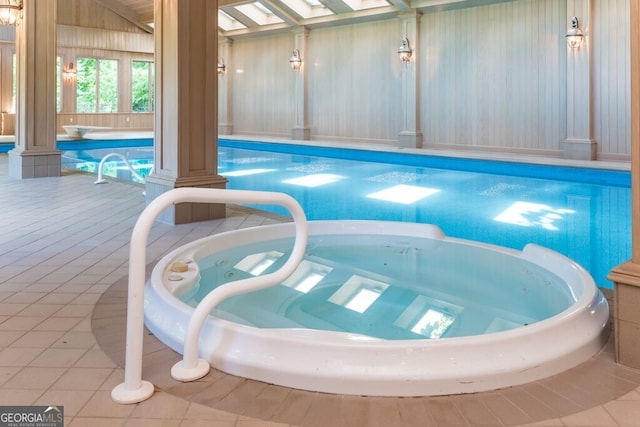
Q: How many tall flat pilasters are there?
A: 4